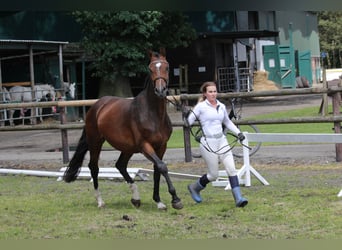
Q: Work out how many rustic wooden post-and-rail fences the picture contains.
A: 1